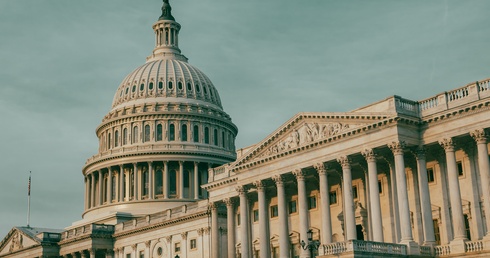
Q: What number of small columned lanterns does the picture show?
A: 1